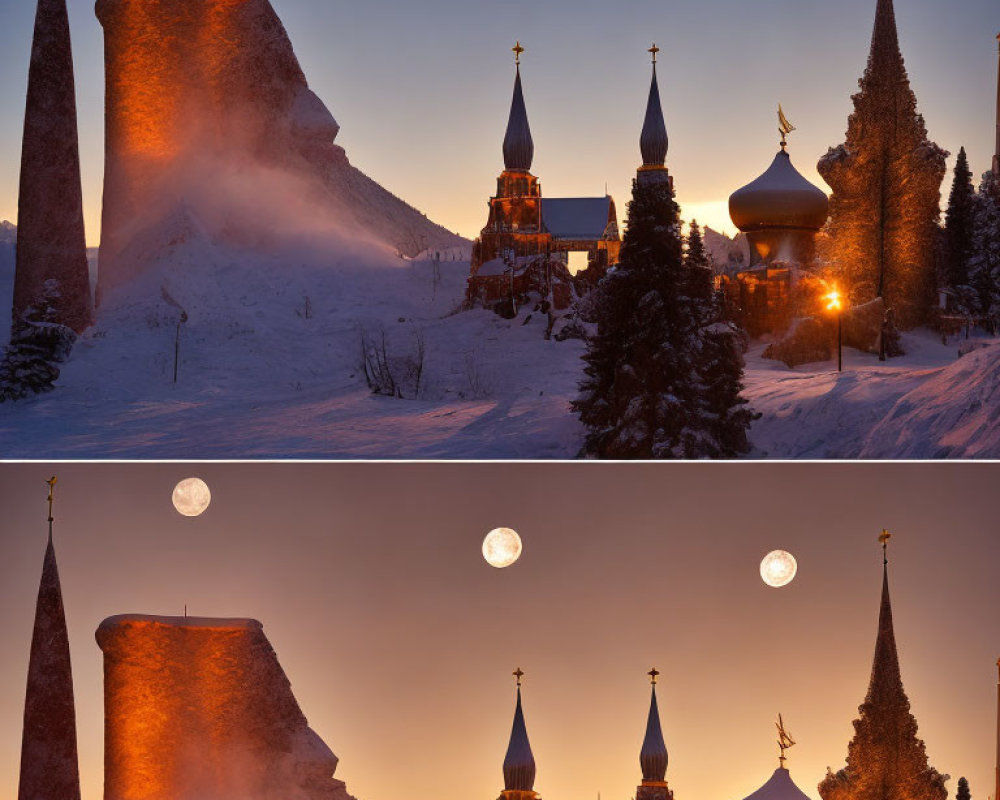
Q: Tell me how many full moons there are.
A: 3